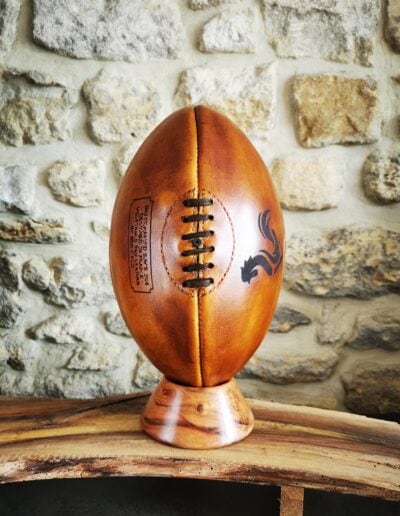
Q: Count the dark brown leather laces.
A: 6